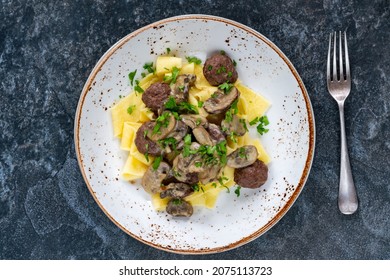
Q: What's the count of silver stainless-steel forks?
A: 1